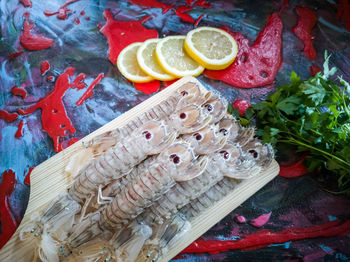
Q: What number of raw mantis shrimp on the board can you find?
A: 9